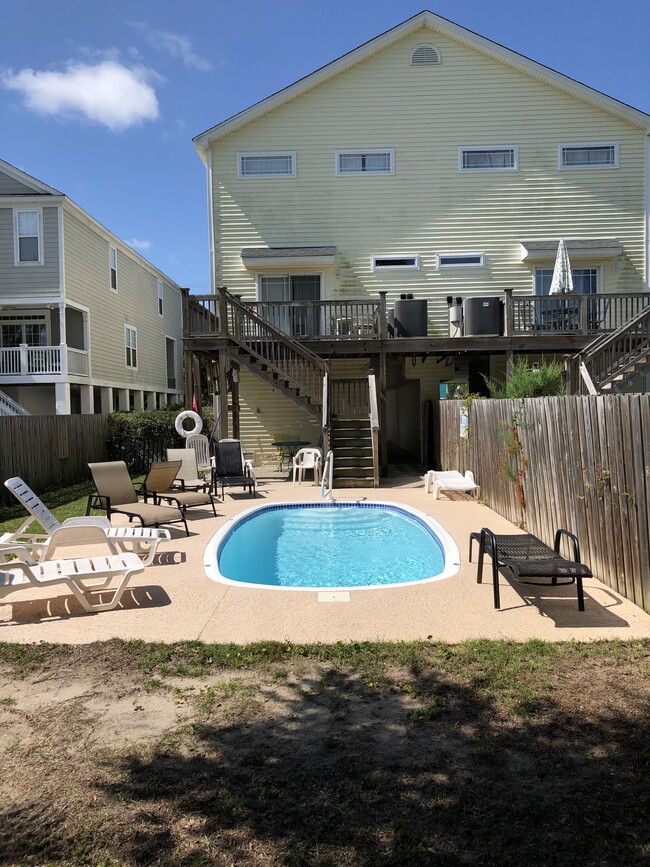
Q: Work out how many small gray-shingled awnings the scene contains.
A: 2